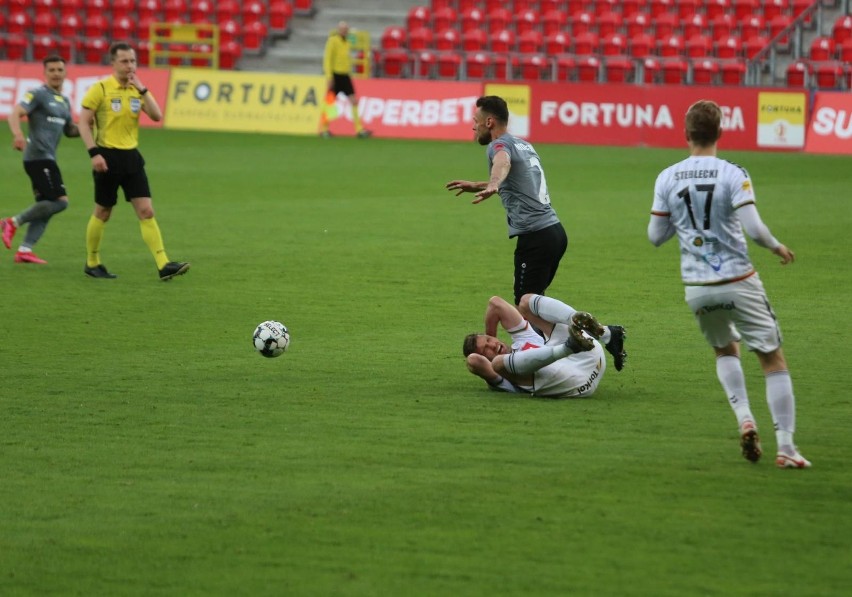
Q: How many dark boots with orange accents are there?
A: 2